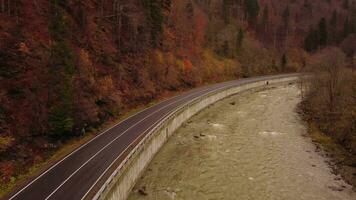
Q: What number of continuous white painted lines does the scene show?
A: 3